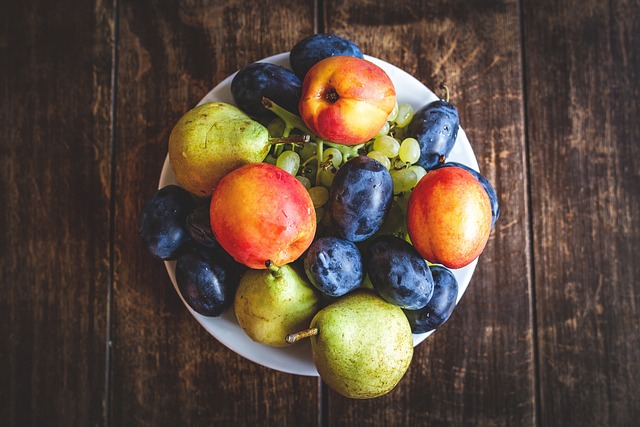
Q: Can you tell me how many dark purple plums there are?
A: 11